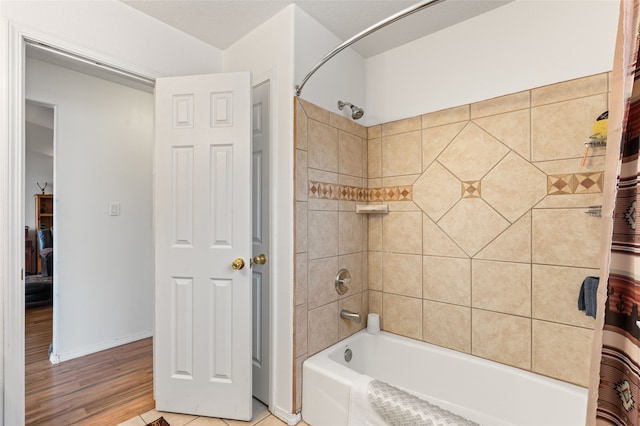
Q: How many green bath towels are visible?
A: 0